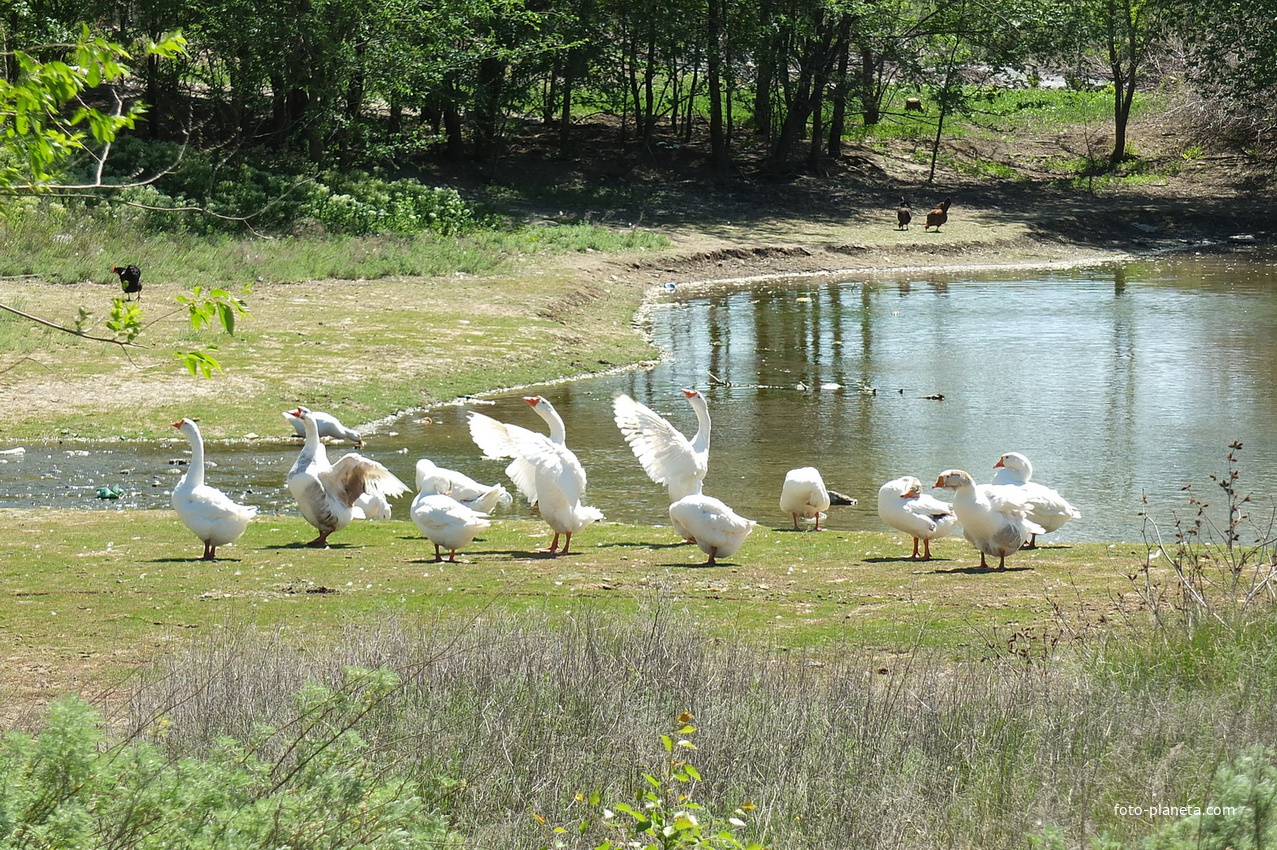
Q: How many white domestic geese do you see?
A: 13